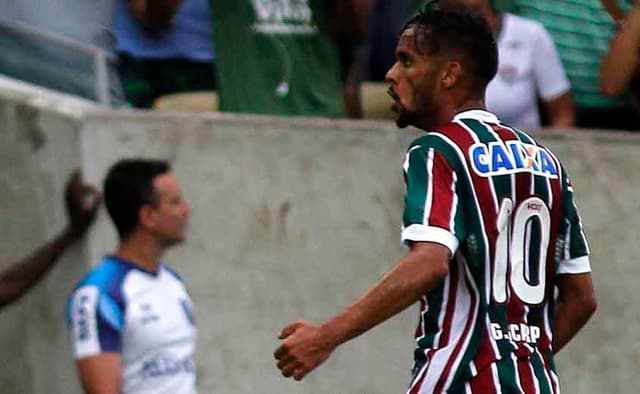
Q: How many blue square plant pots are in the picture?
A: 0